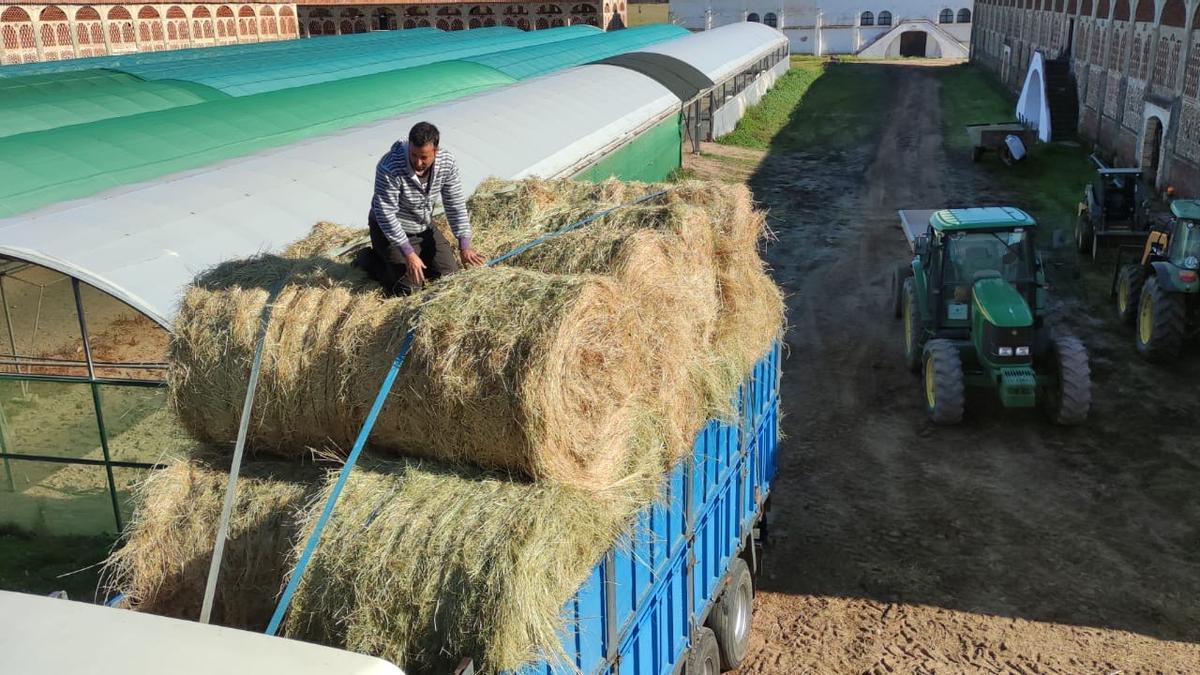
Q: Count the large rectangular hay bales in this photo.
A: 0